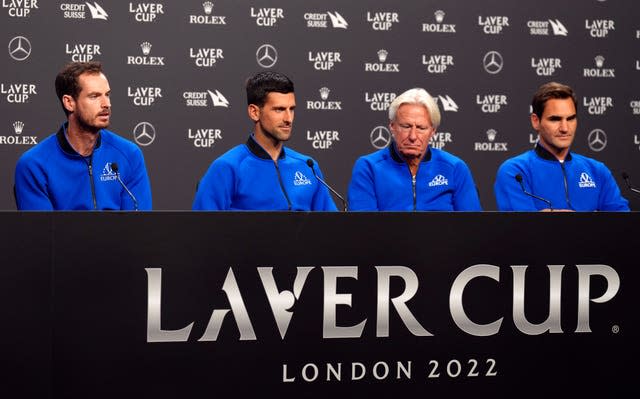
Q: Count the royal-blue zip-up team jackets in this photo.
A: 4